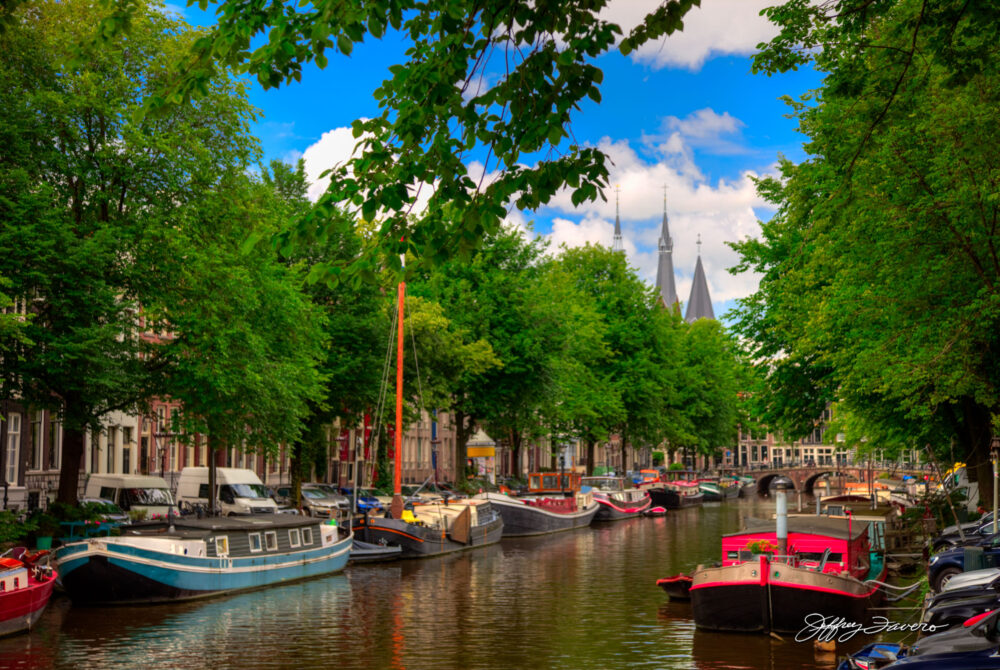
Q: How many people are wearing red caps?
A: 0